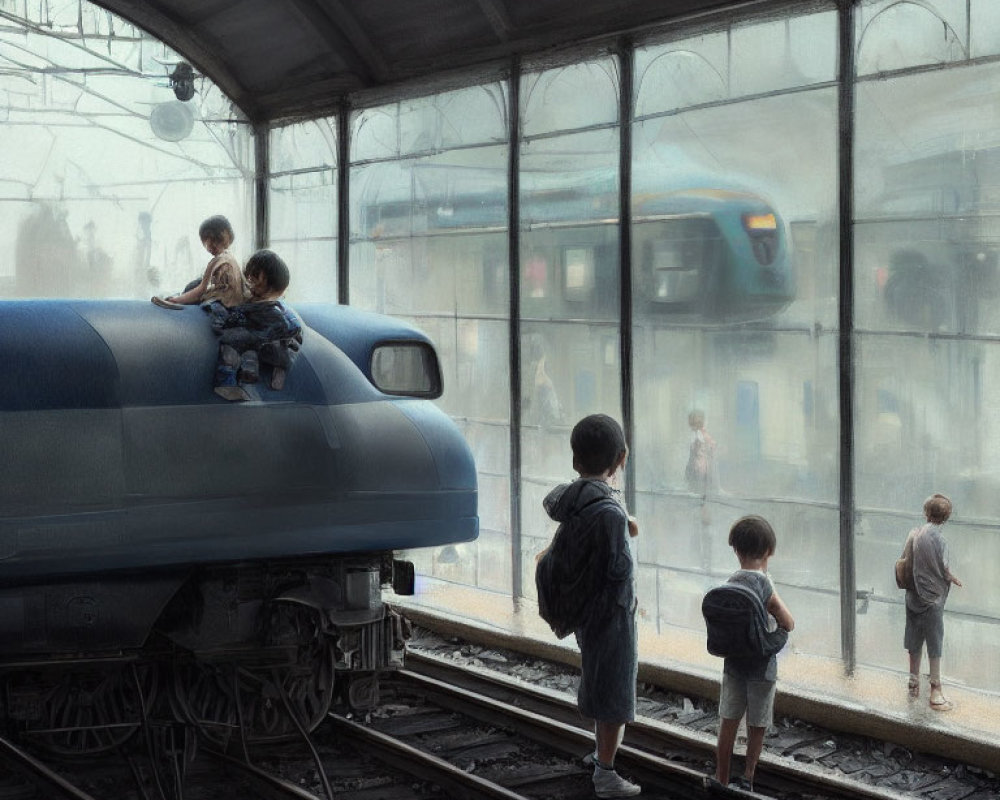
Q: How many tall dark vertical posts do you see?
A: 5